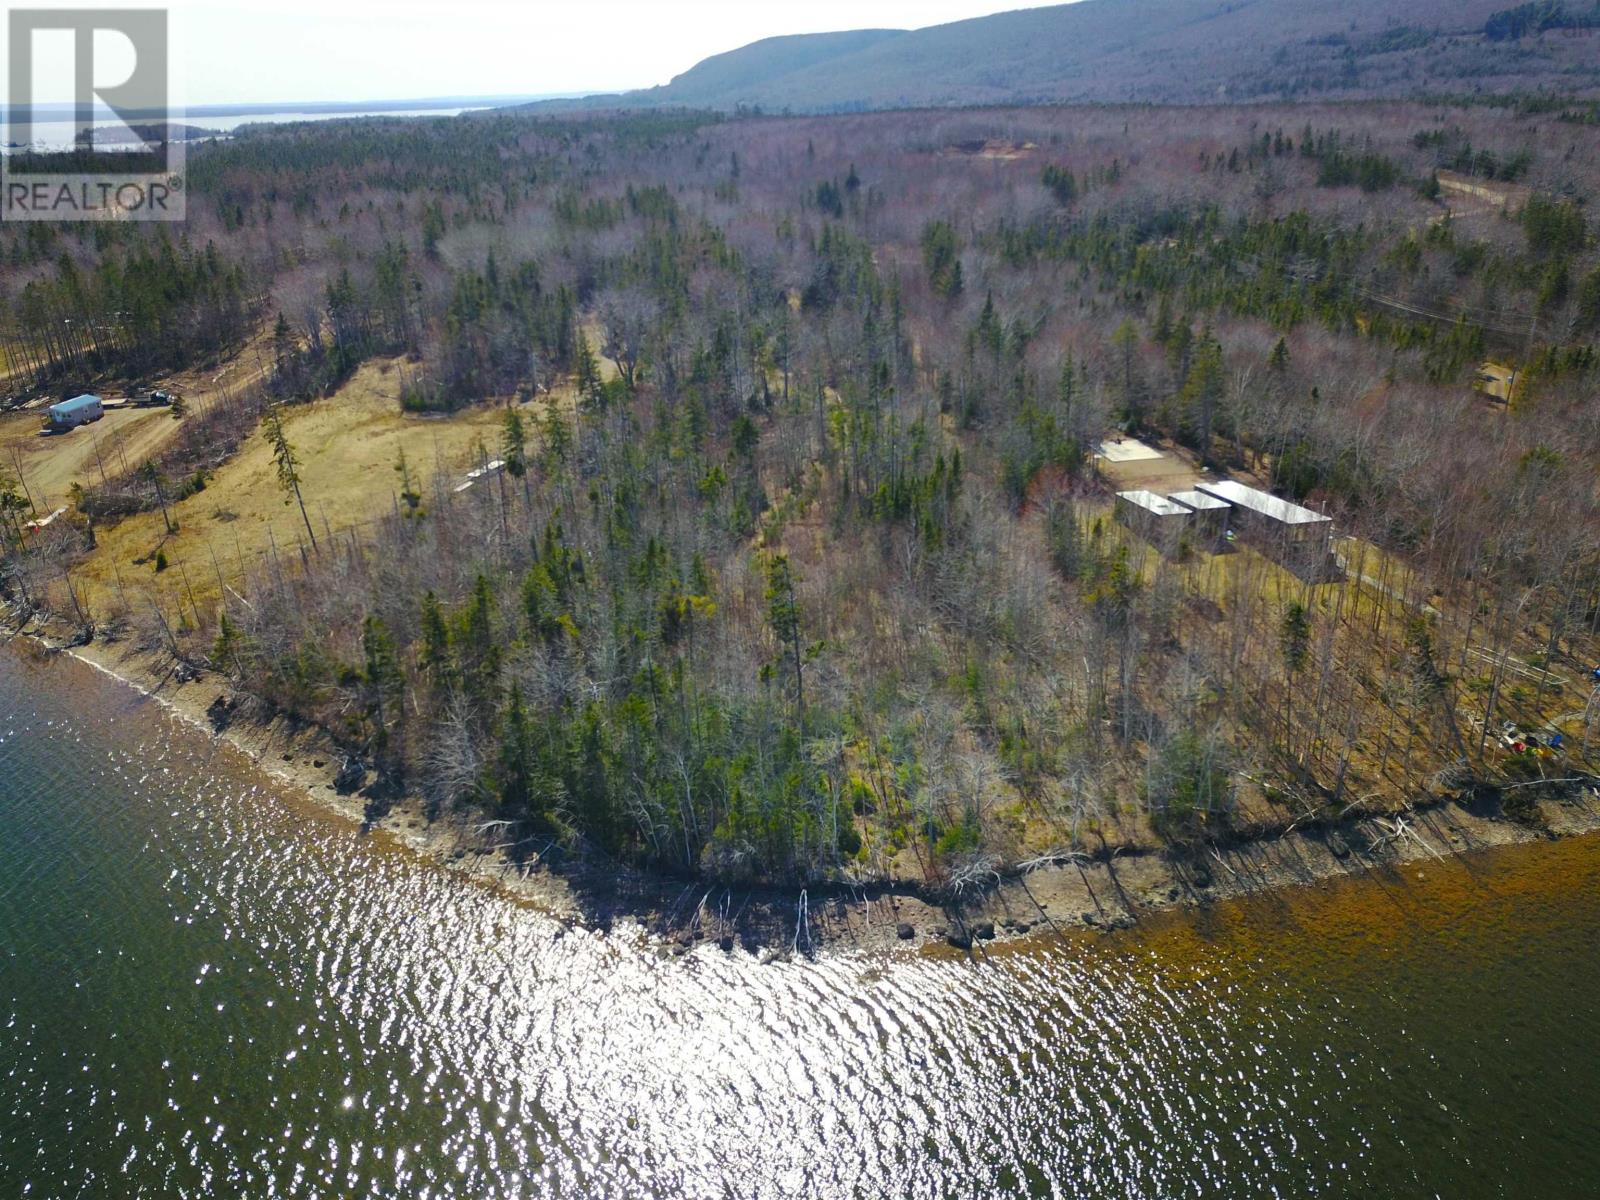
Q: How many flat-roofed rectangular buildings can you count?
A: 3